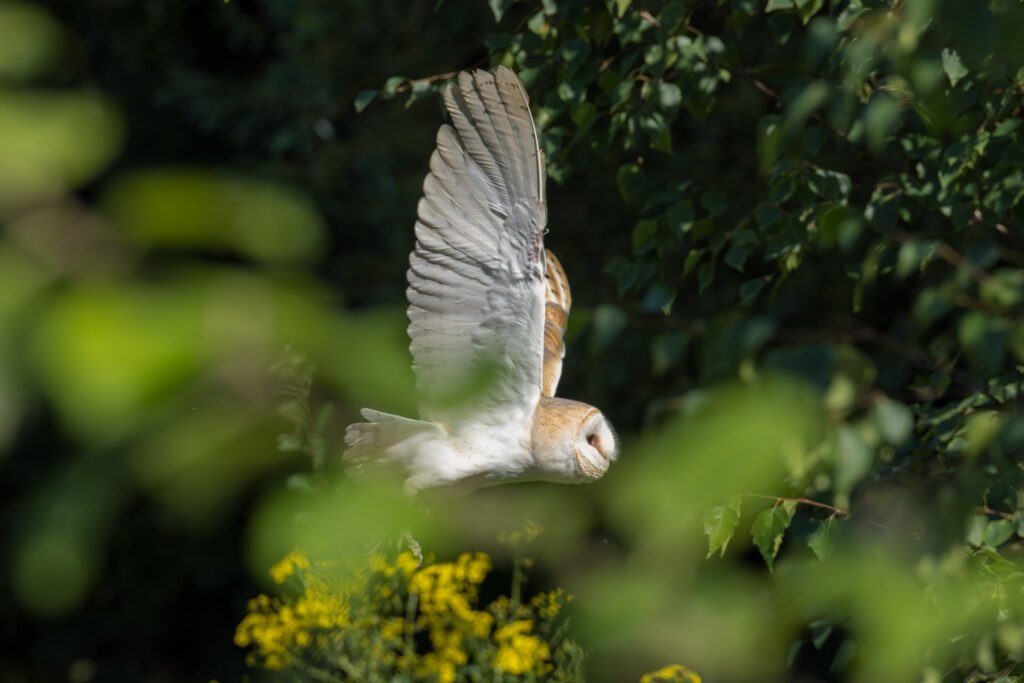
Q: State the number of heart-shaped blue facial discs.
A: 0